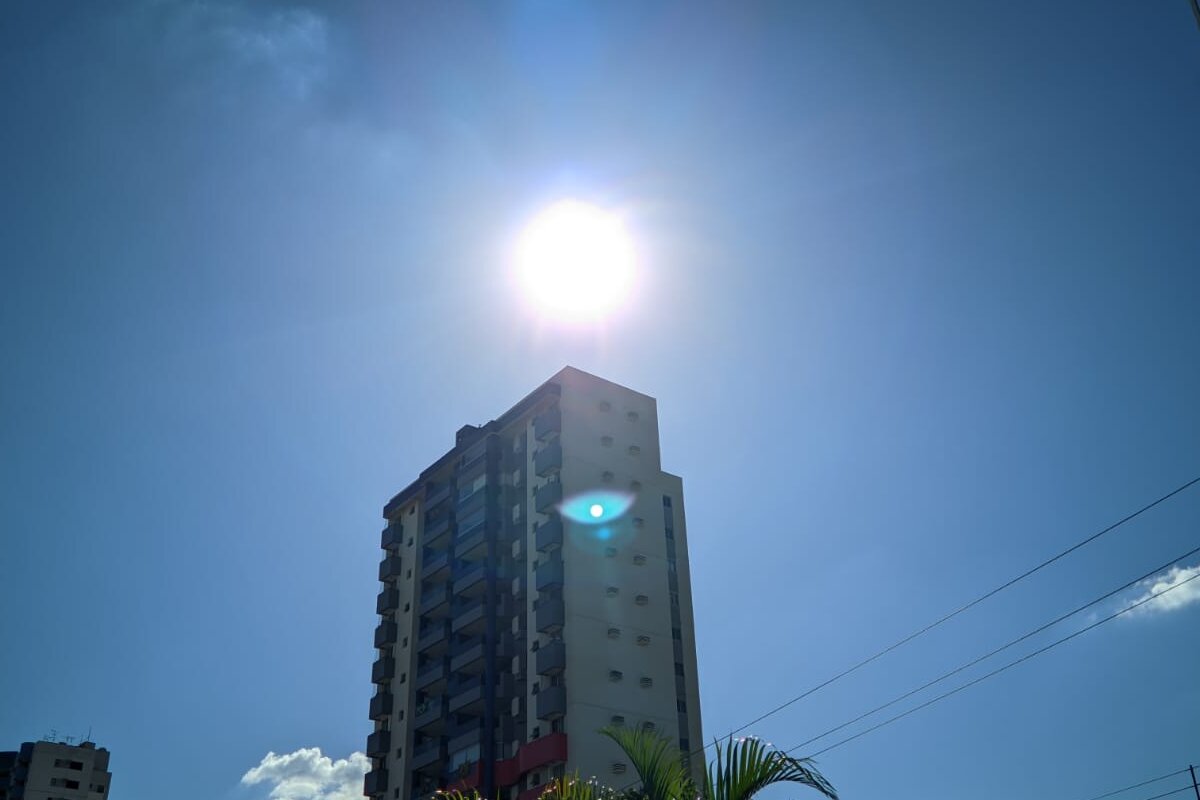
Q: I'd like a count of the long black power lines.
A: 3